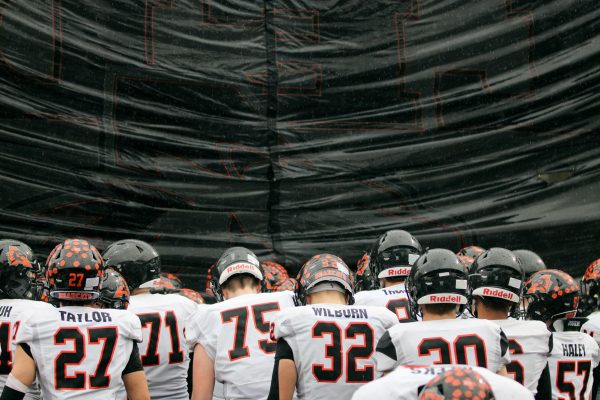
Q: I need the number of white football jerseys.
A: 11